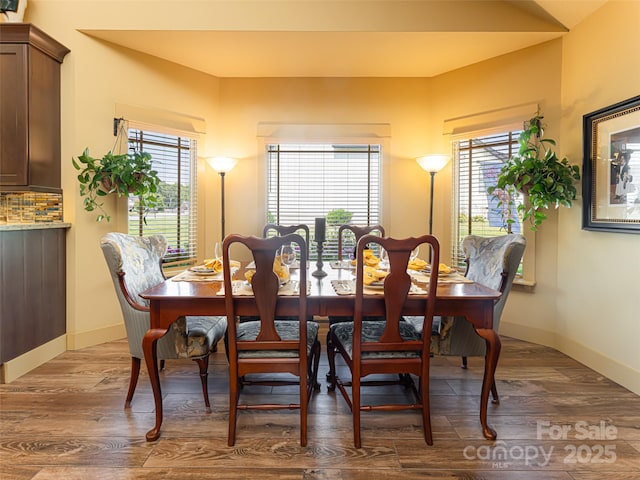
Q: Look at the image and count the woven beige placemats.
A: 6